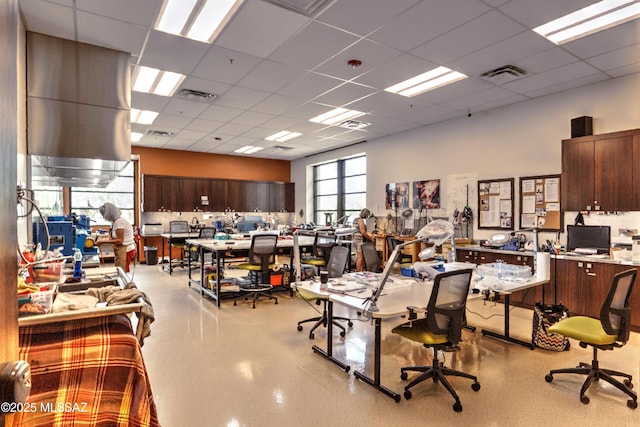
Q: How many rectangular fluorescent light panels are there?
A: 9